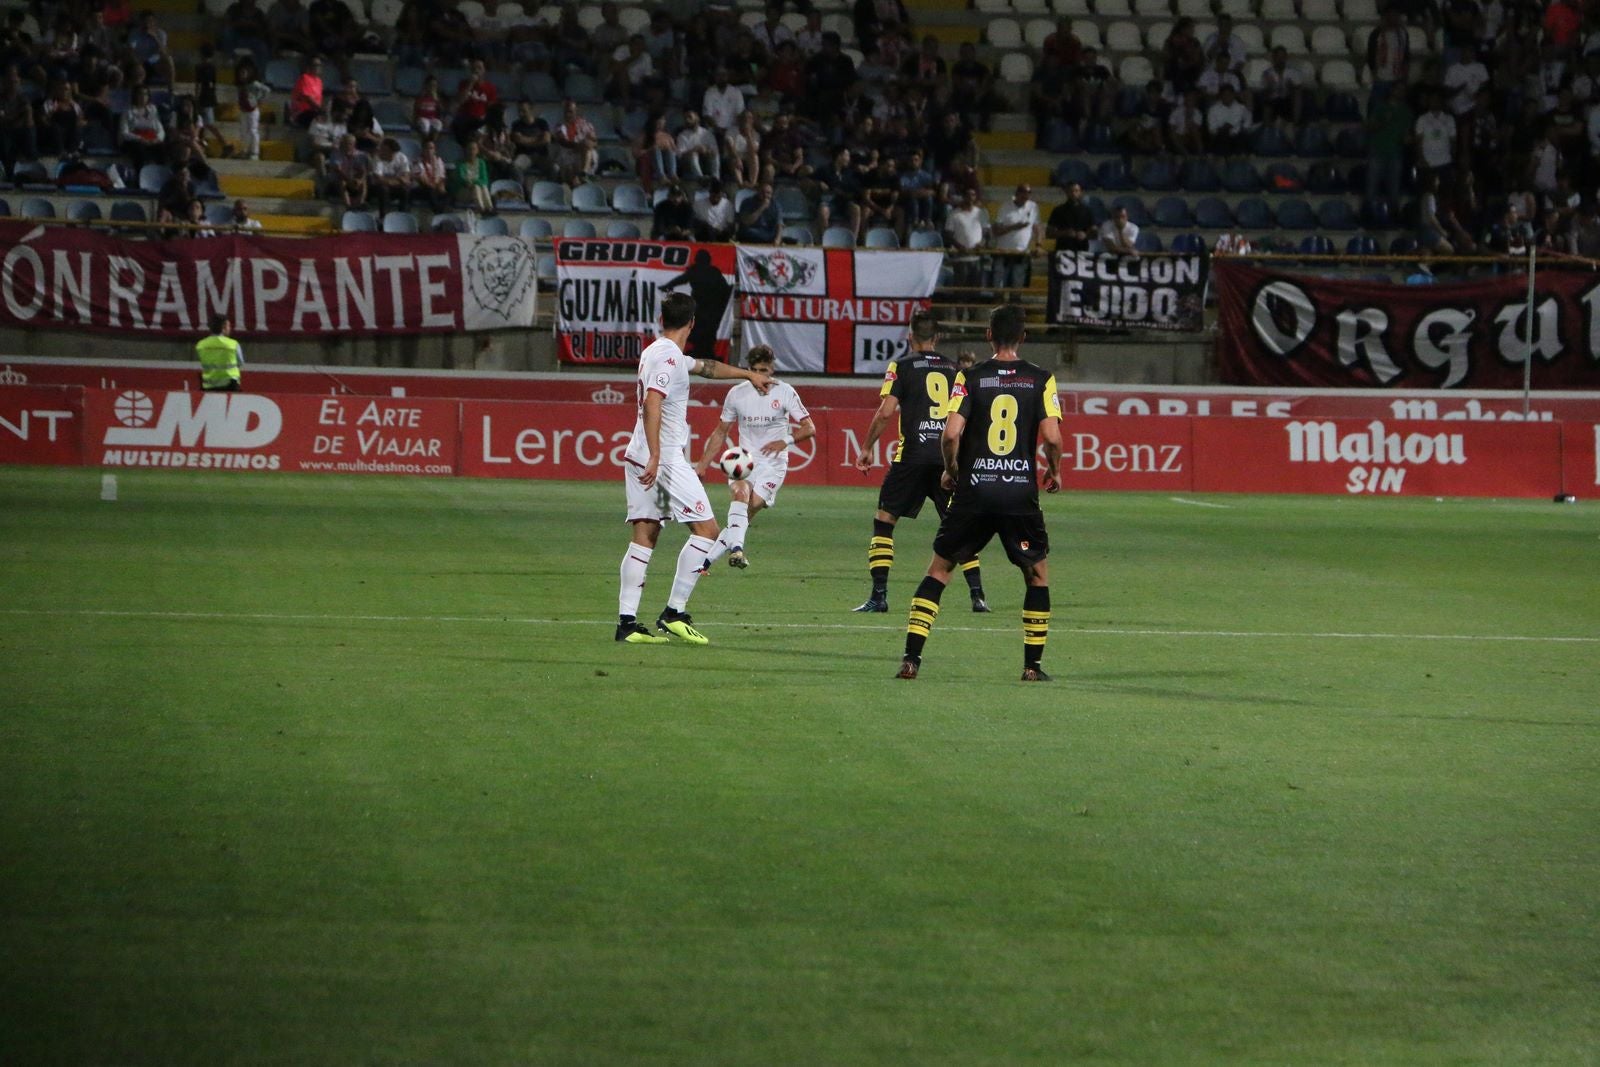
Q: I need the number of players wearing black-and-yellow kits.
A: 2